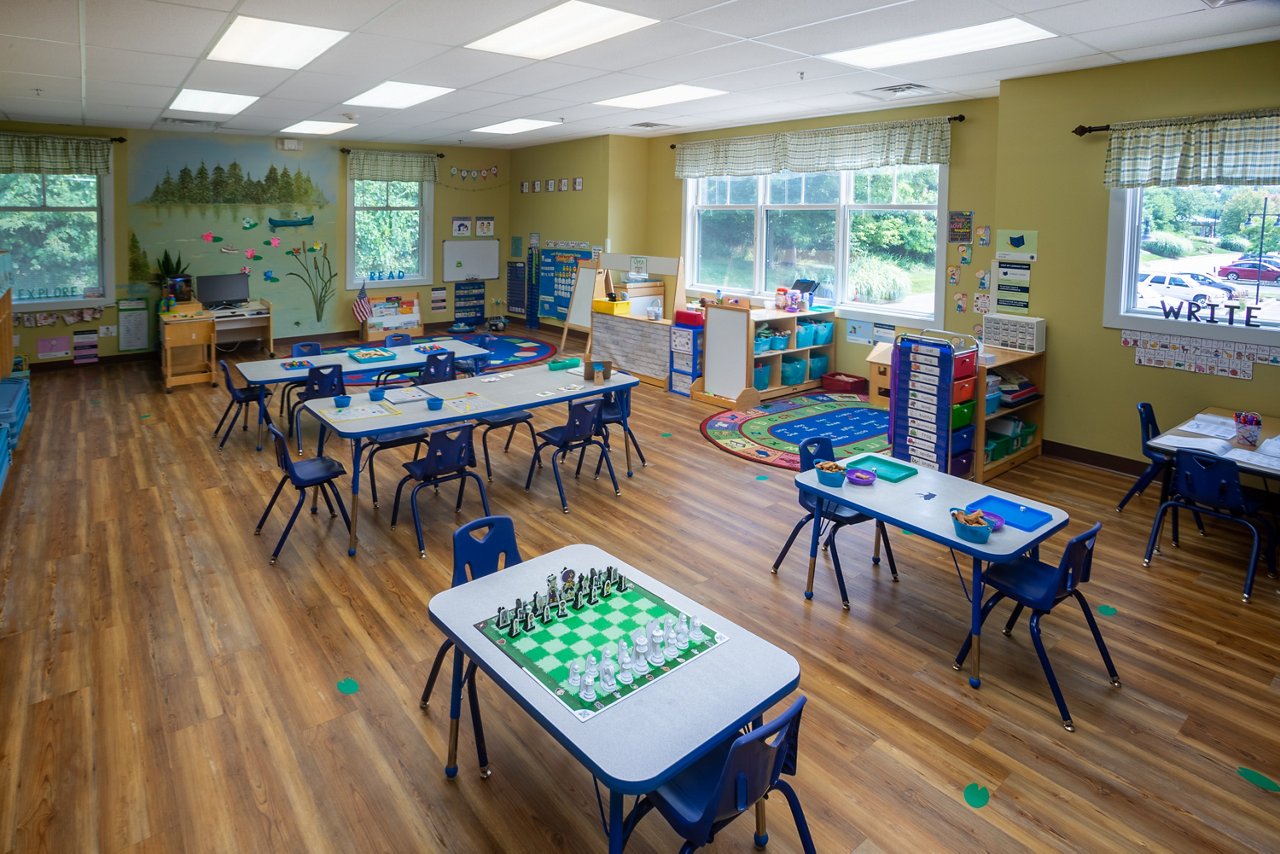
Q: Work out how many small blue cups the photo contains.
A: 3